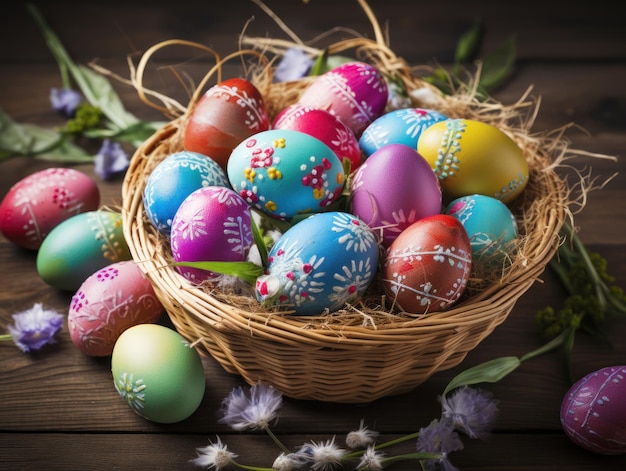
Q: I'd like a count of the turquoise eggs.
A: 2